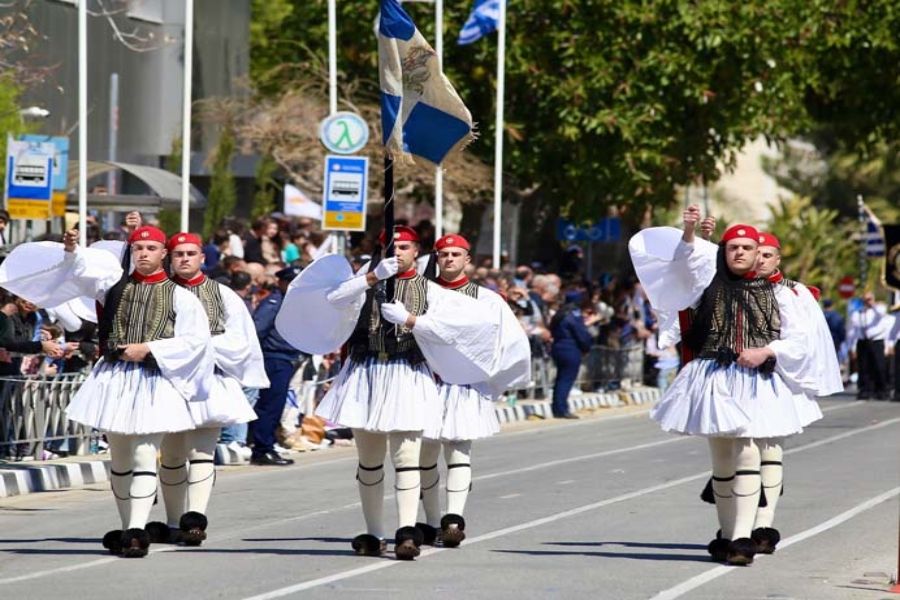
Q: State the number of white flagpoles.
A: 5